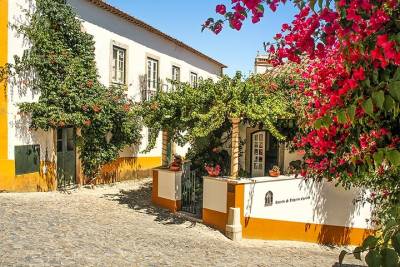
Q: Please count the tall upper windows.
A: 4